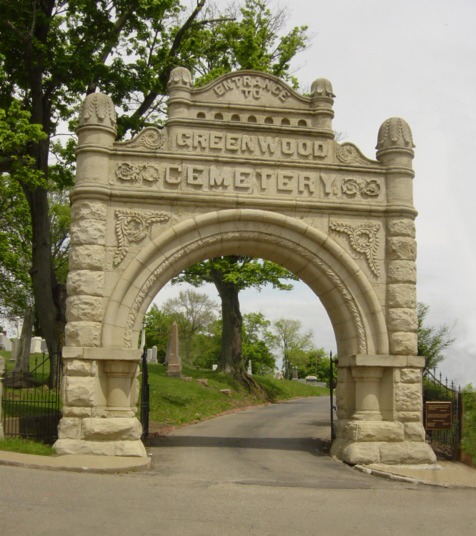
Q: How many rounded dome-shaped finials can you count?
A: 4